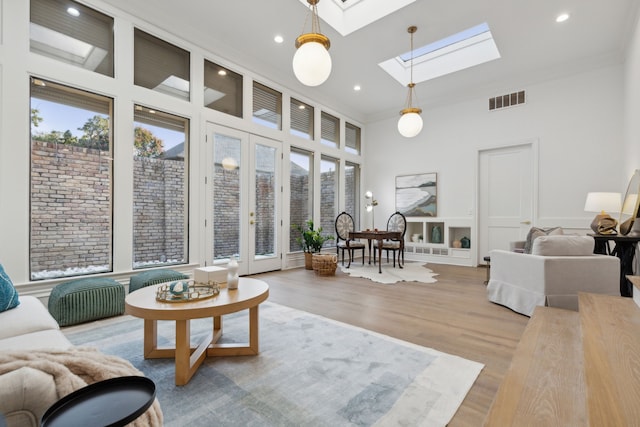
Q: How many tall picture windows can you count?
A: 5